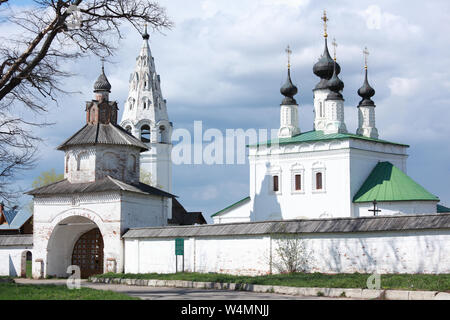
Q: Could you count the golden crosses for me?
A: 4